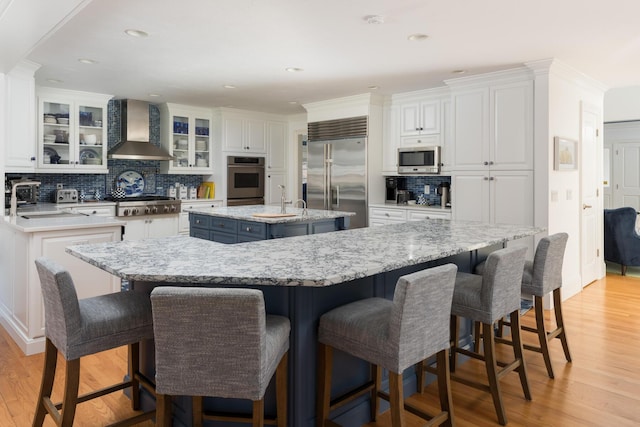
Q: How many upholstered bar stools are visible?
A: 5